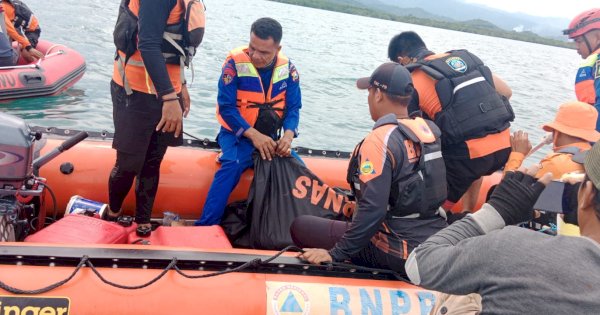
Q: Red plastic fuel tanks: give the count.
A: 2